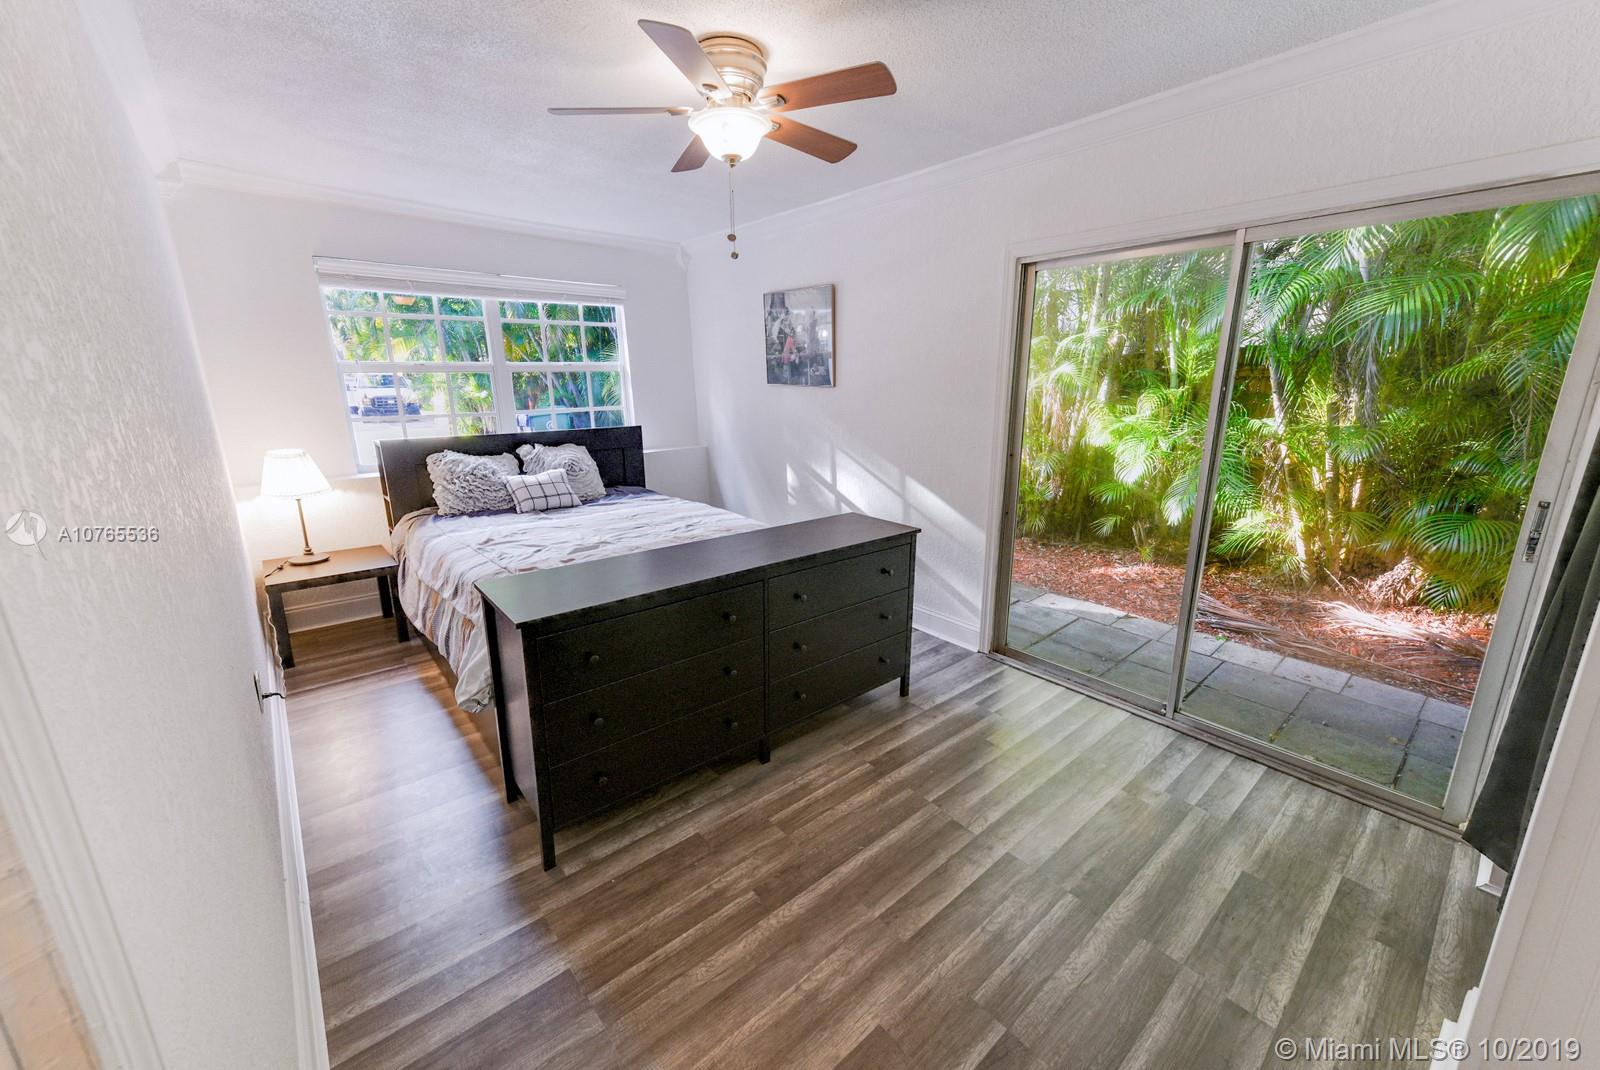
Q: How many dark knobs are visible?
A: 12